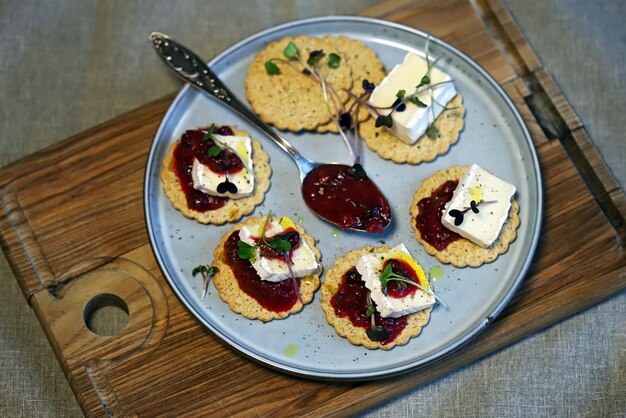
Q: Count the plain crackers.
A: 2